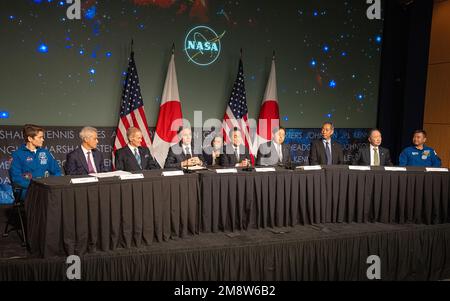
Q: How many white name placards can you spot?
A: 9